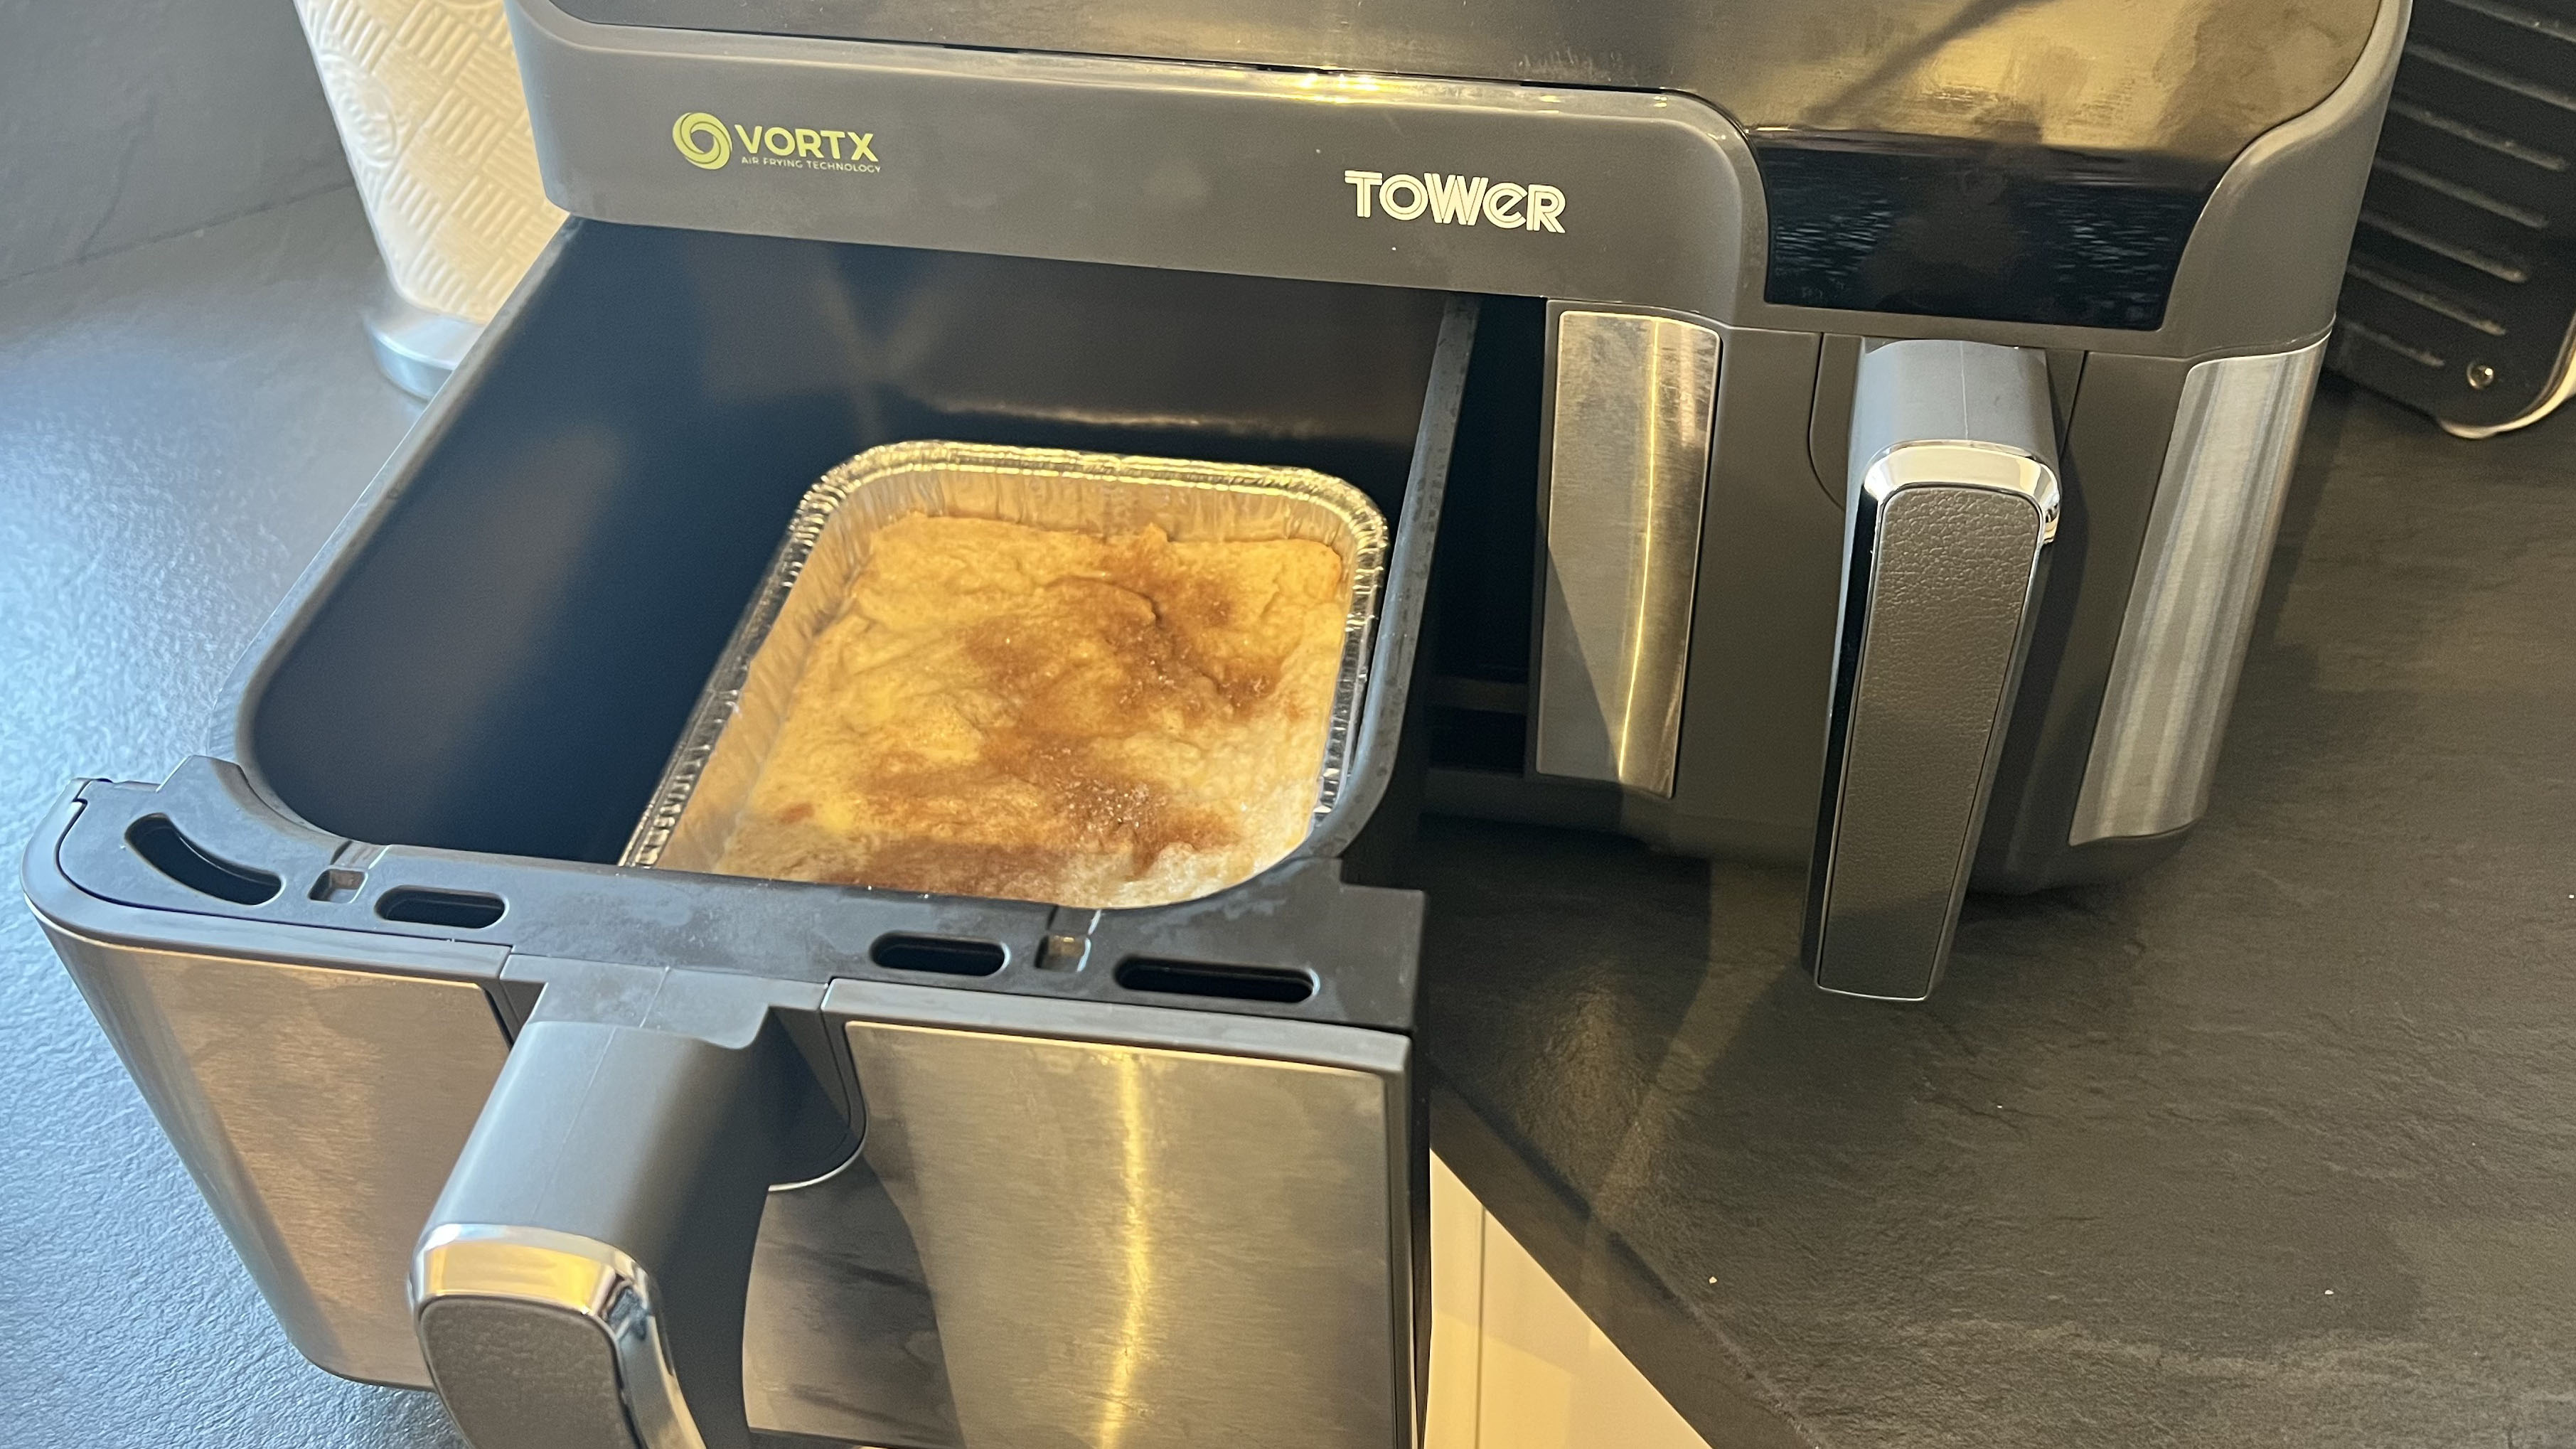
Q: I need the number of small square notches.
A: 2